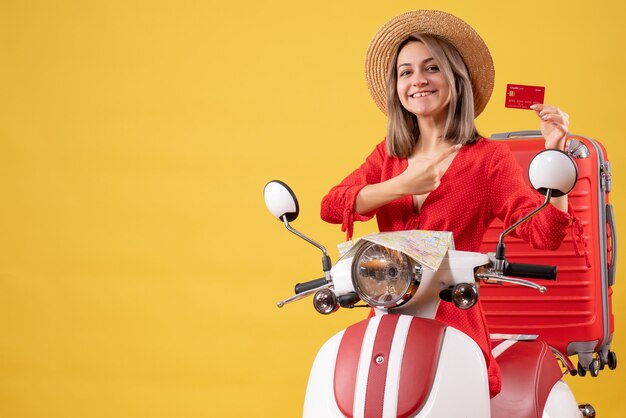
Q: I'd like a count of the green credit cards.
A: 0